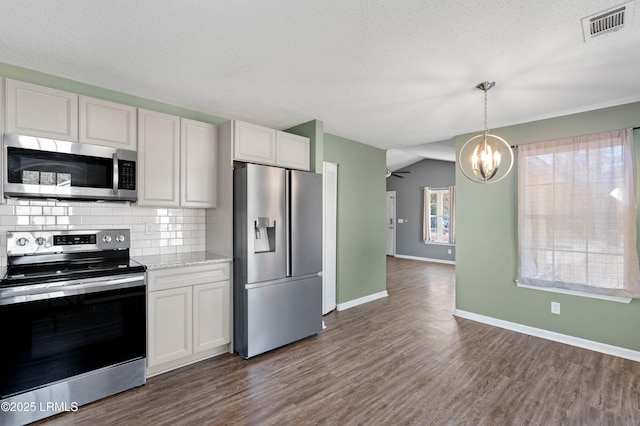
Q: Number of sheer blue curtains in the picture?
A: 0